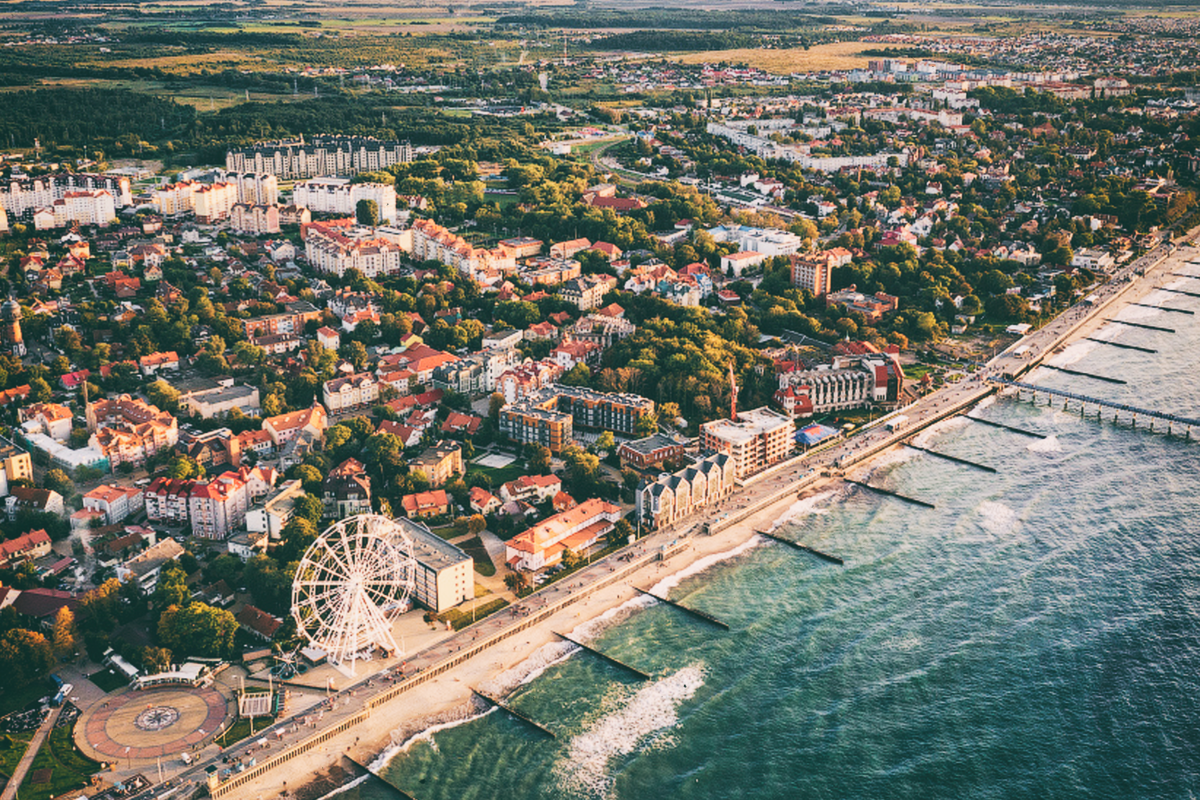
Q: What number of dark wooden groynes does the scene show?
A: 15